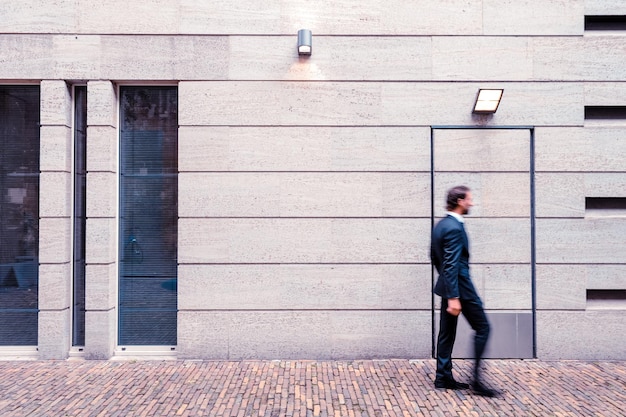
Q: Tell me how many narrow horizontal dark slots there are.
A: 4